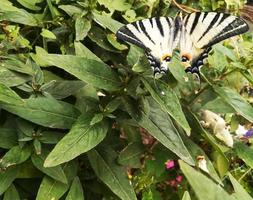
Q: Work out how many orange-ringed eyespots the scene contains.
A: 2